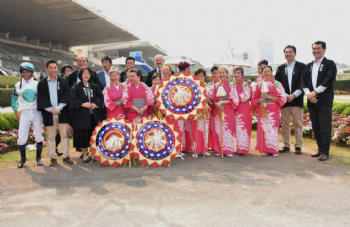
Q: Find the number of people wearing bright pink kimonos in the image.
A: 12